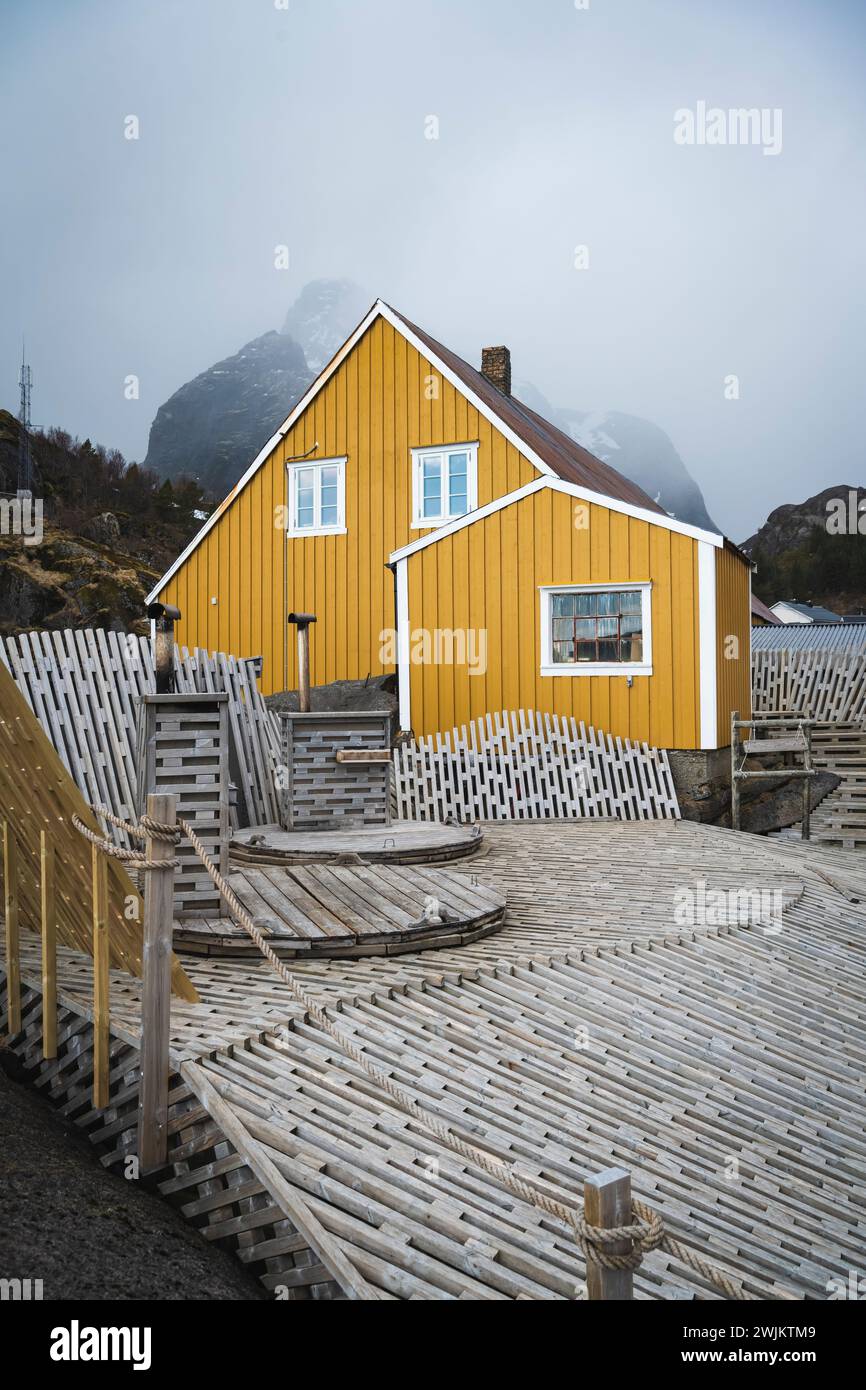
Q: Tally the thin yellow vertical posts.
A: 3